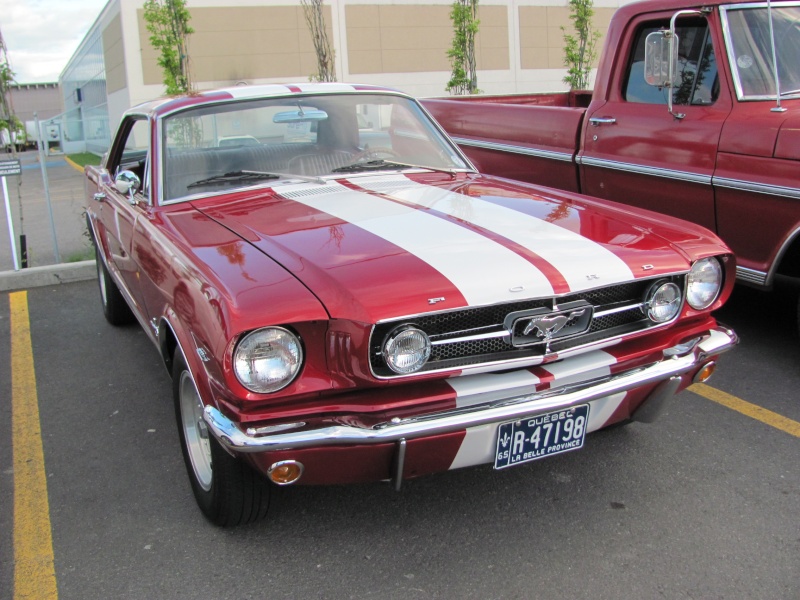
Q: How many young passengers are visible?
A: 0